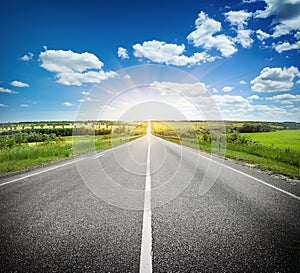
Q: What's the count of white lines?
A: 3